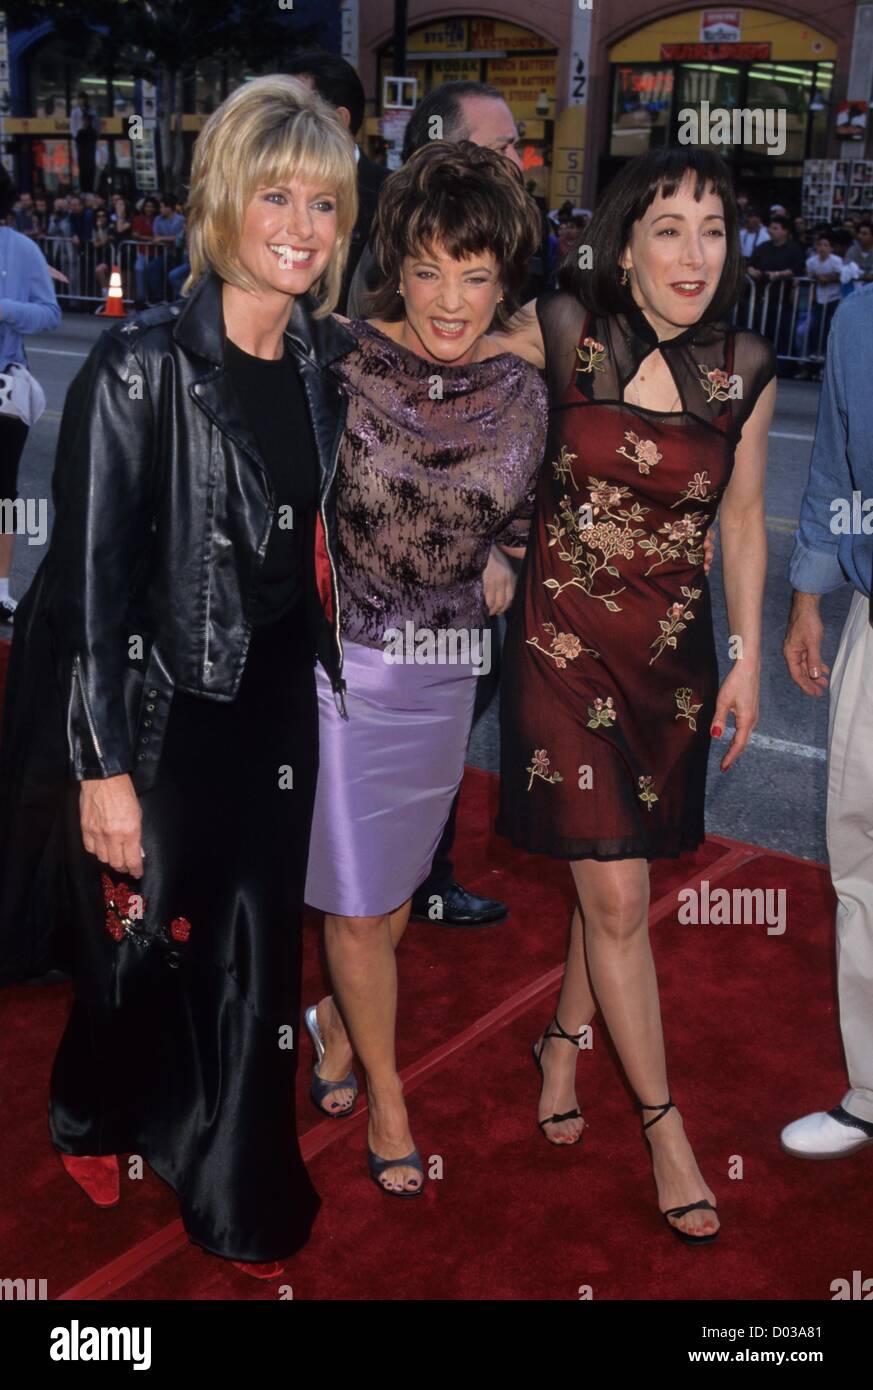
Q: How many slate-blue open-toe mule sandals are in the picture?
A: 2